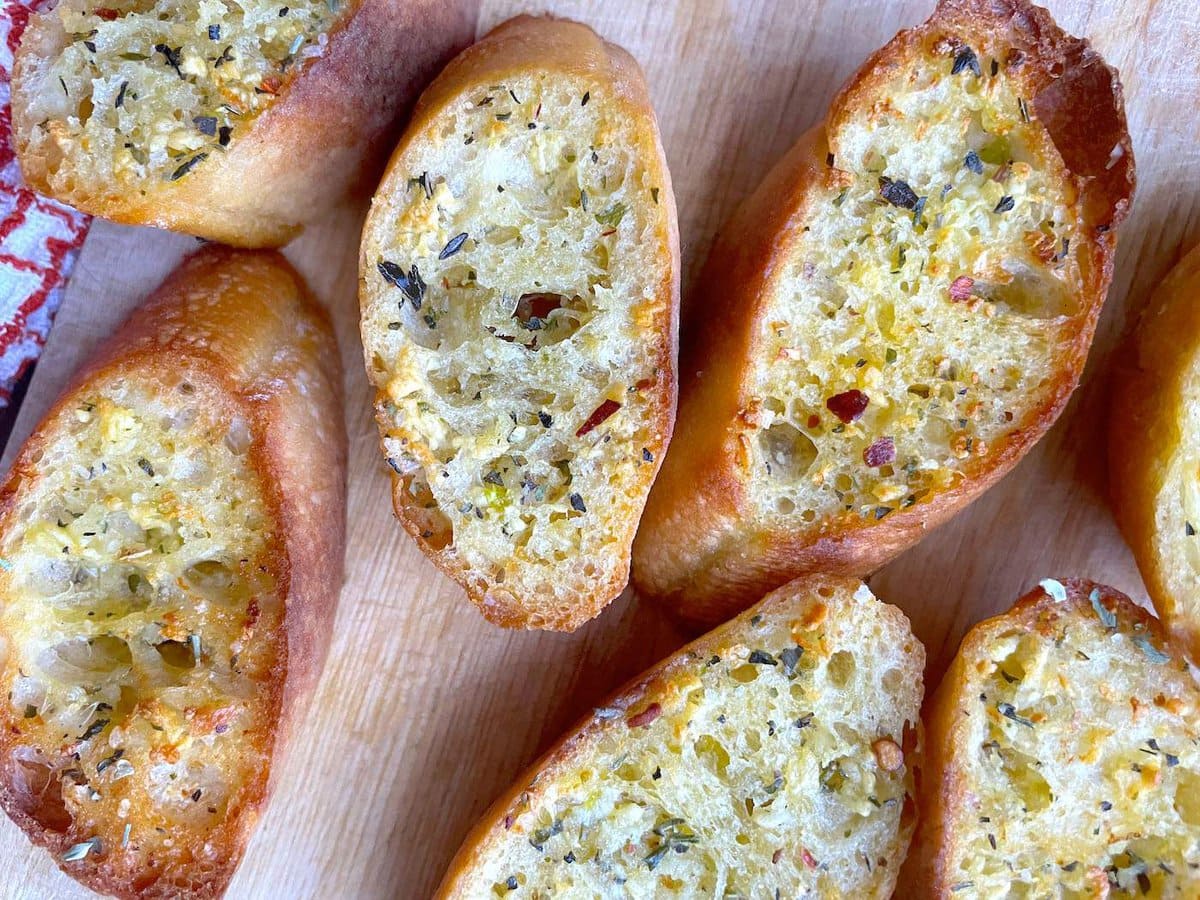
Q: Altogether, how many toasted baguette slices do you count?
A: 7